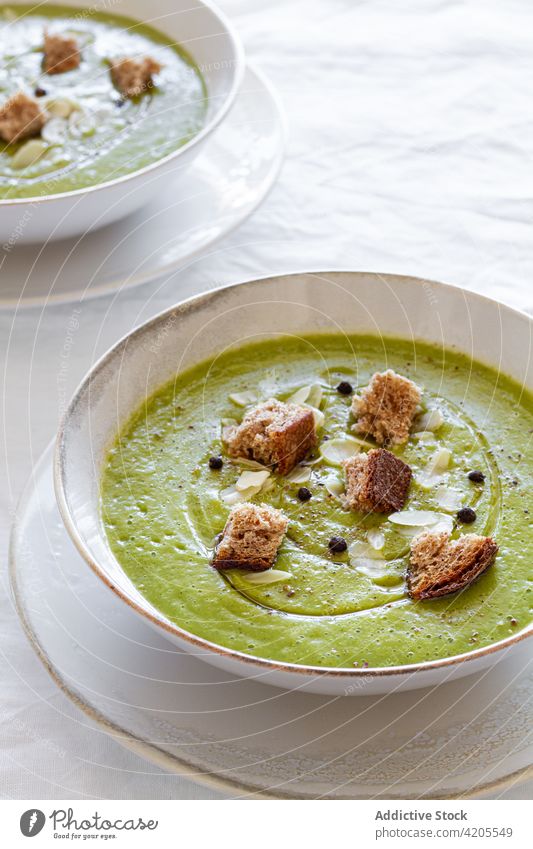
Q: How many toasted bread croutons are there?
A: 8